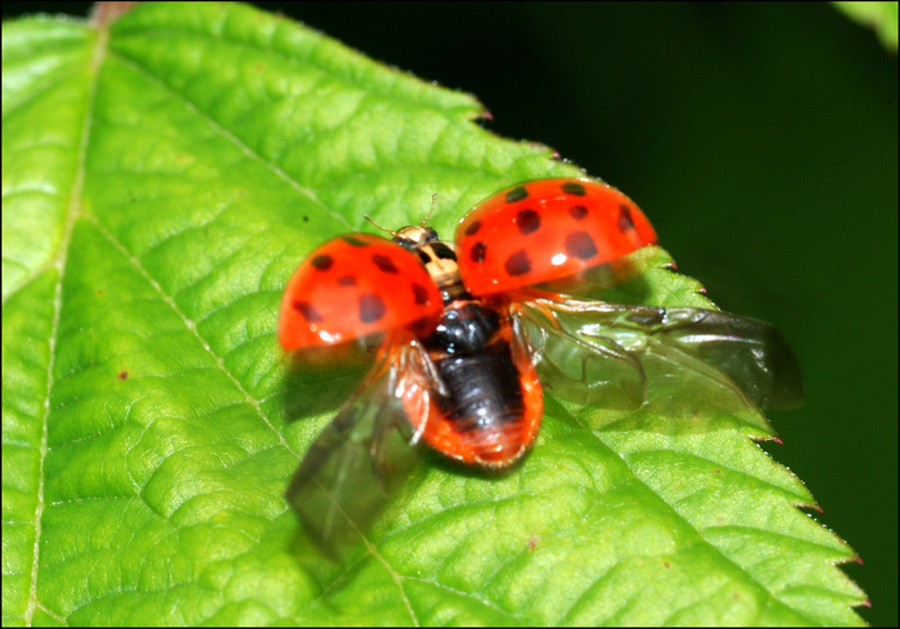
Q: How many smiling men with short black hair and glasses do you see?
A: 0